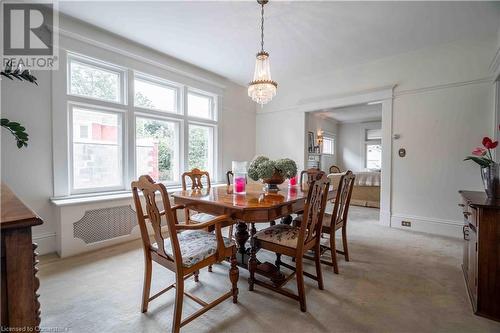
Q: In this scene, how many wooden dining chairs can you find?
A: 6